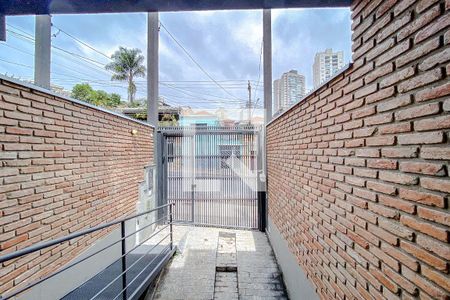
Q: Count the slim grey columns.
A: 3